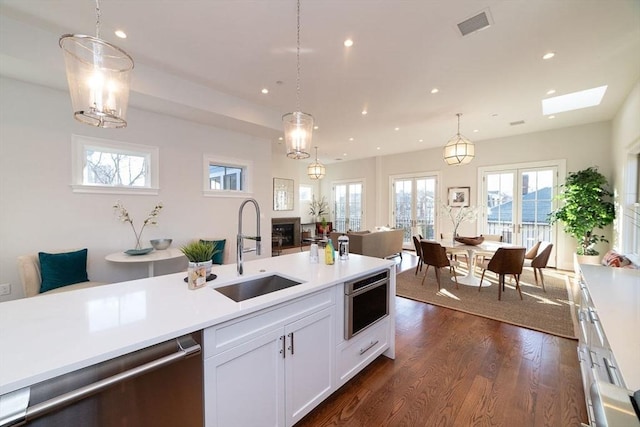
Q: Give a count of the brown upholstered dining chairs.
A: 6